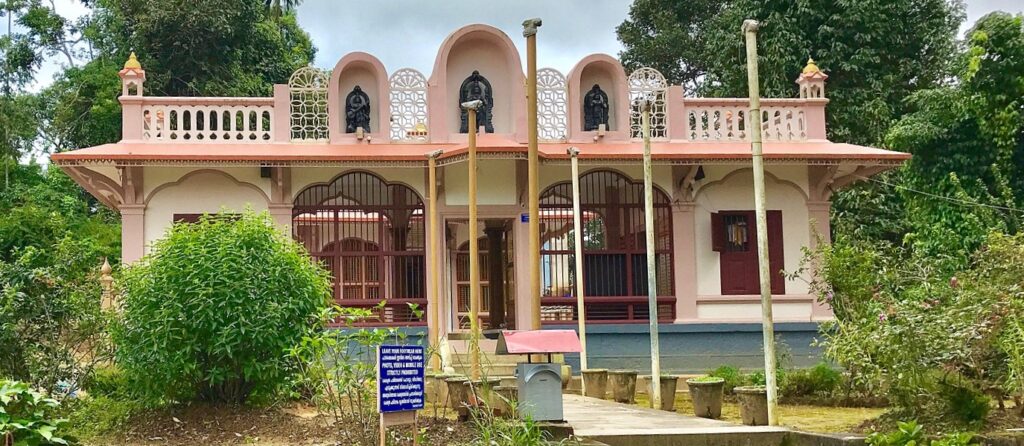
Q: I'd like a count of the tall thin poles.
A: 6